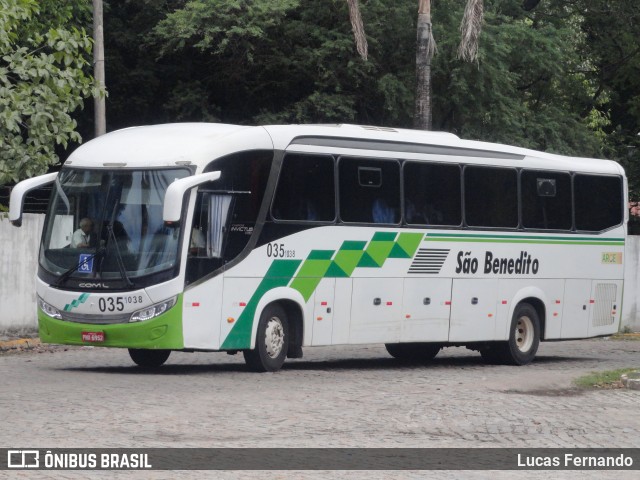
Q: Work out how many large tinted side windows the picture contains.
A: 6